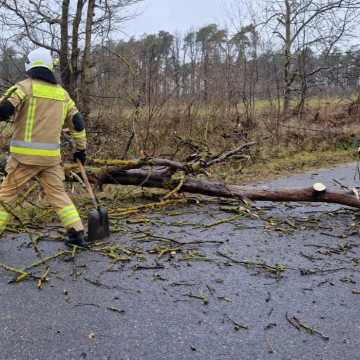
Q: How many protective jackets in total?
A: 1